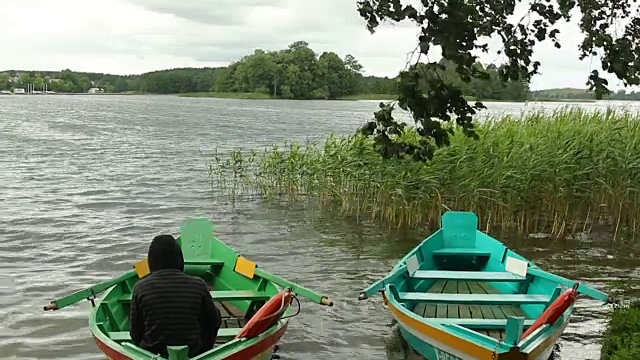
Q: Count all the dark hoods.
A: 1